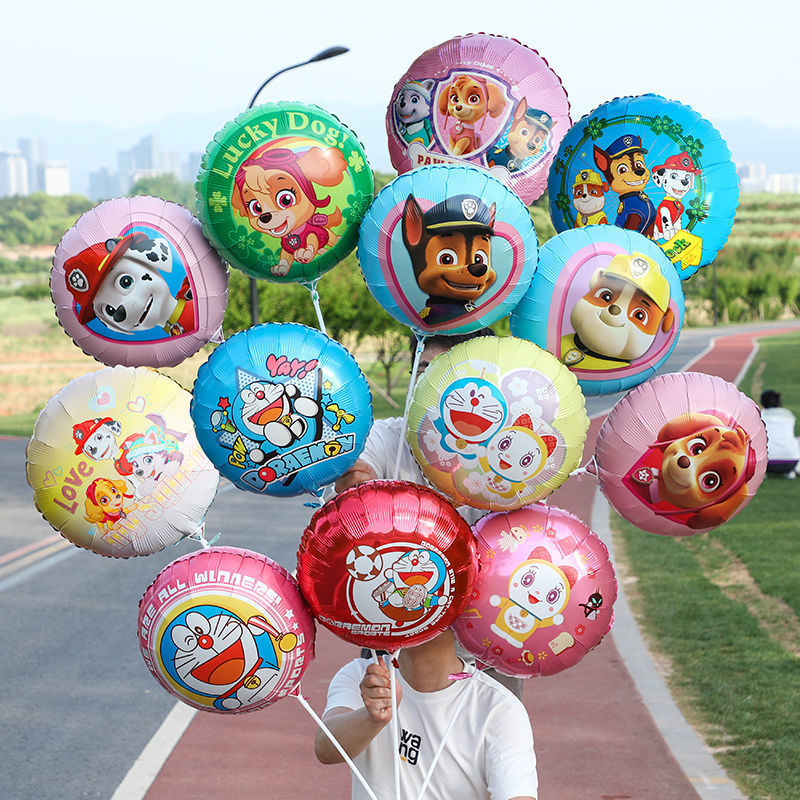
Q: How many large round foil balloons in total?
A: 13